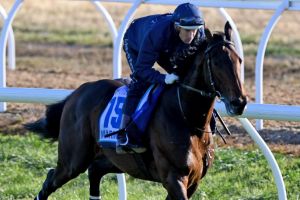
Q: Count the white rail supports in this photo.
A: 8